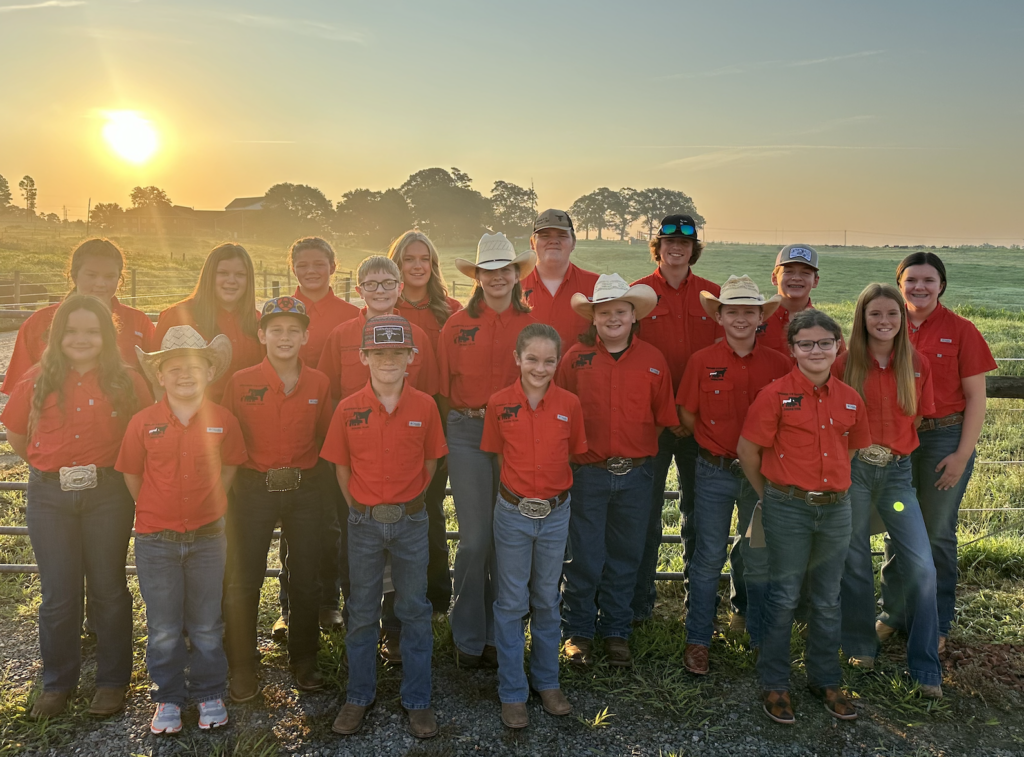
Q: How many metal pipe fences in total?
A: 1